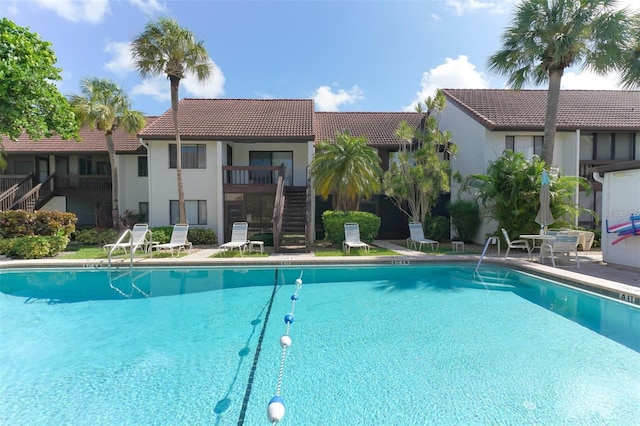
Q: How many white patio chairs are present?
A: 8